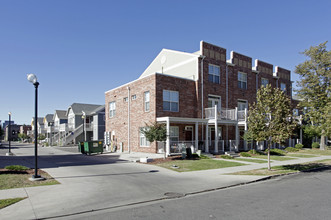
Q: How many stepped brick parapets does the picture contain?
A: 4